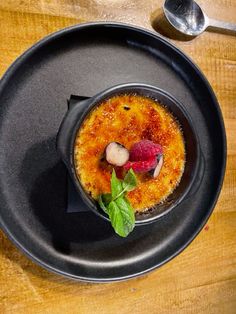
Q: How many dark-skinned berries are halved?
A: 2